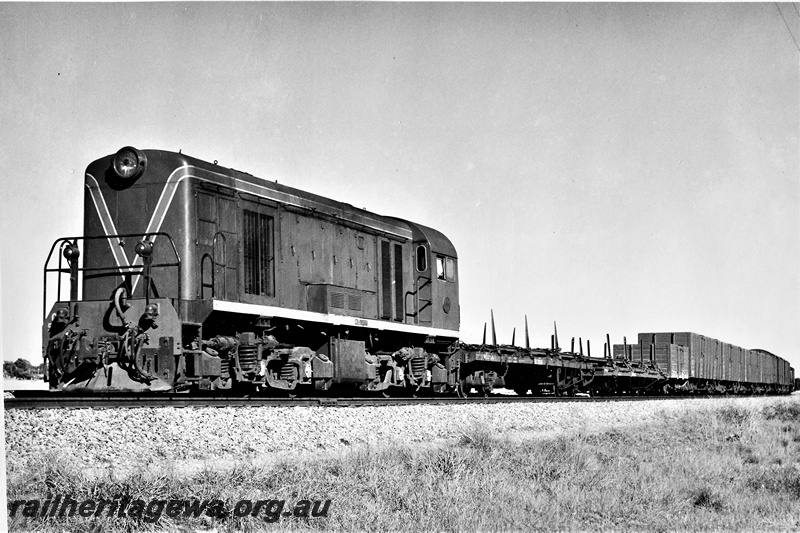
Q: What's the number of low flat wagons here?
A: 2